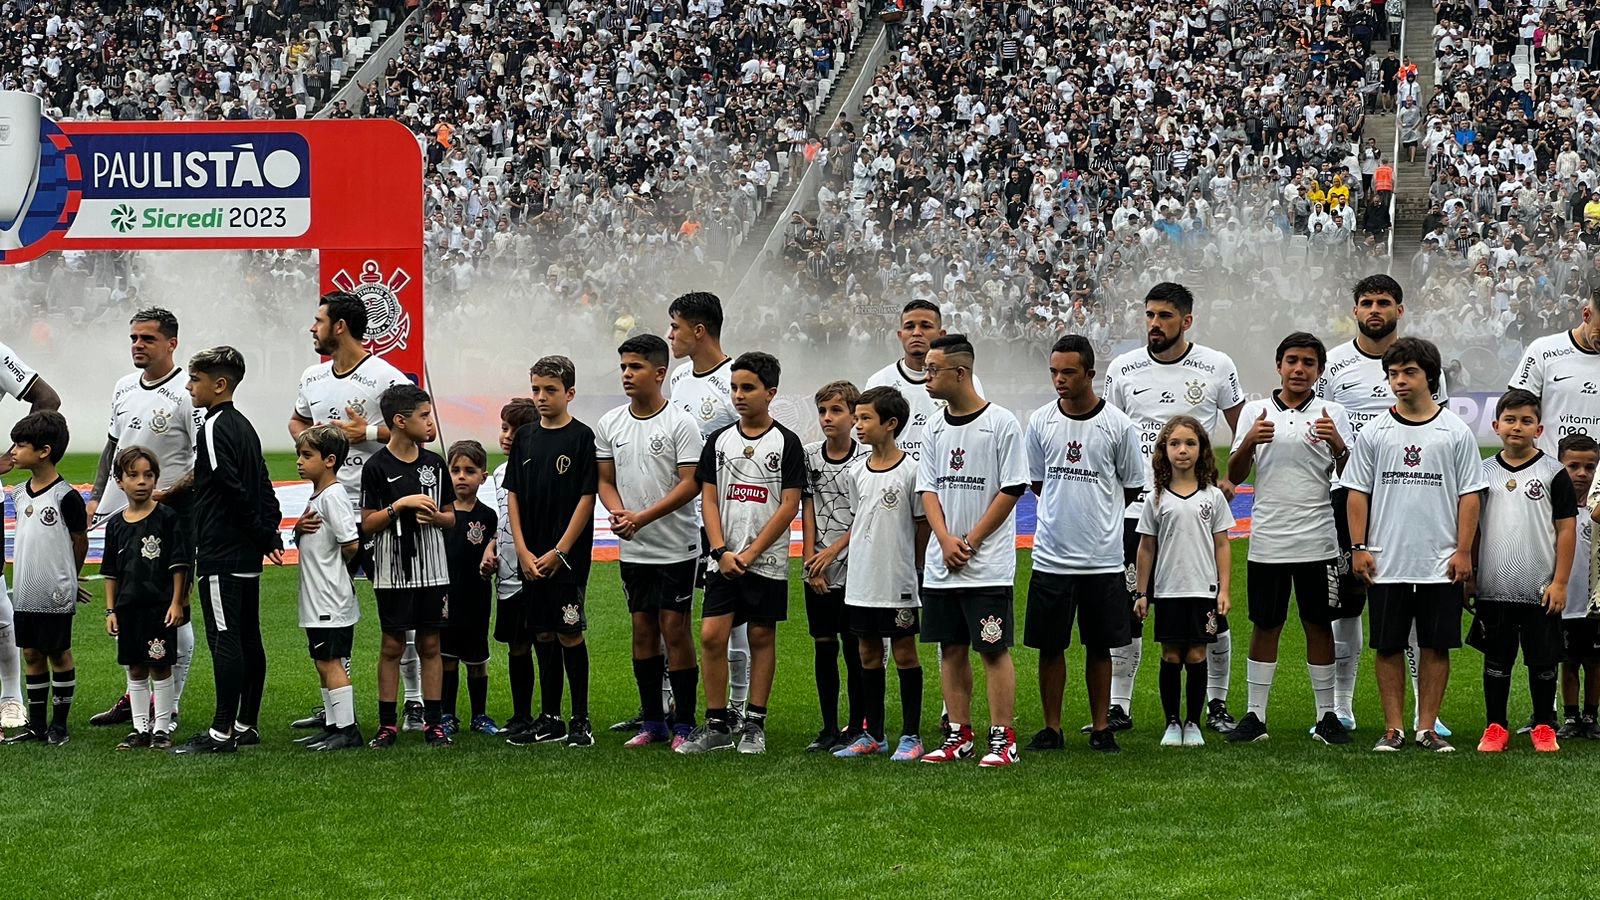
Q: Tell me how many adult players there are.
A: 8